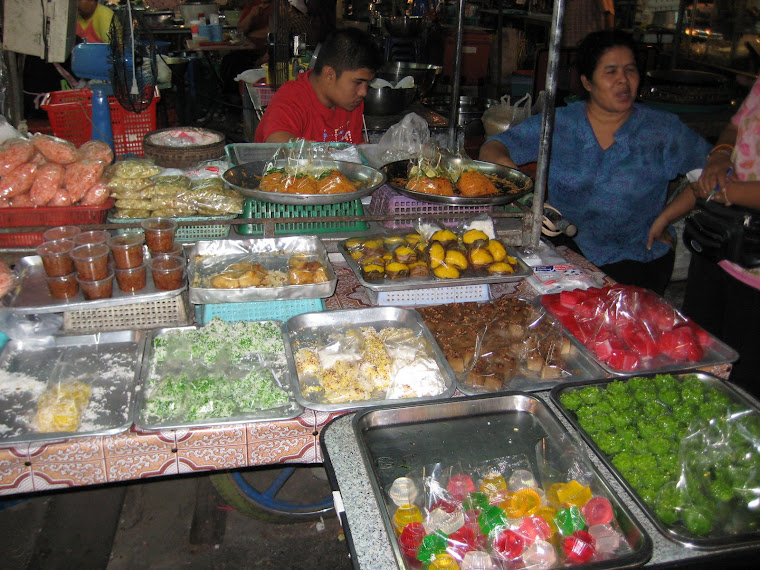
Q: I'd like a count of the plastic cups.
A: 11